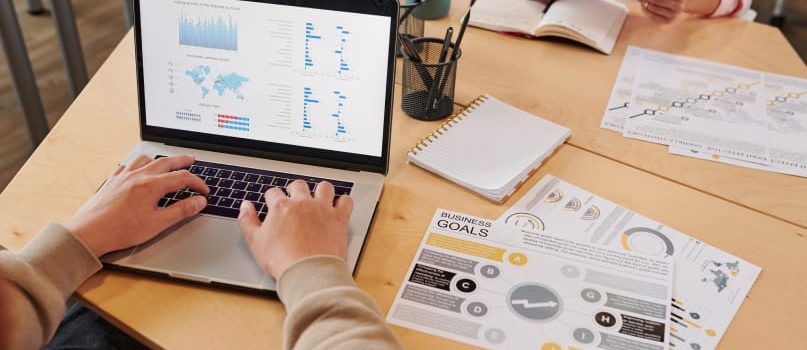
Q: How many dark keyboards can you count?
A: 1